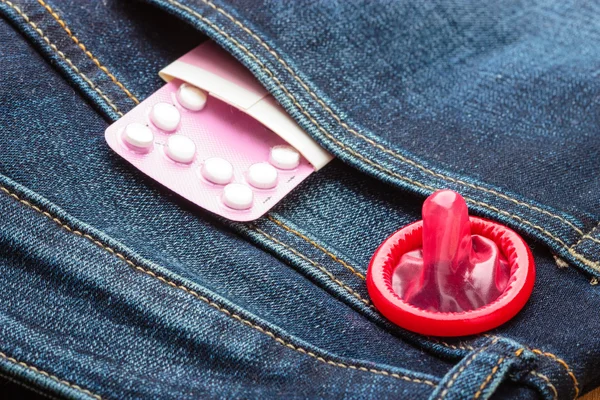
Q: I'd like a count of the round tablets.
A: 8